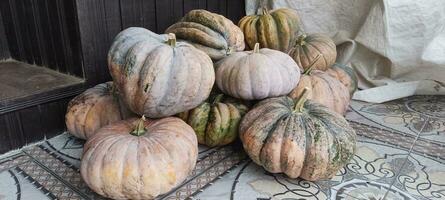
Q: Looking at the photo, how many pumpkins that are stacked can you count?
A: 11